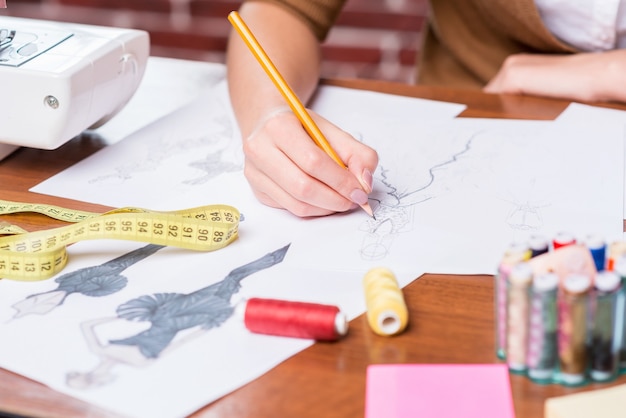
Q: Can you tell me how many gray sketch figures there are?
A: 2